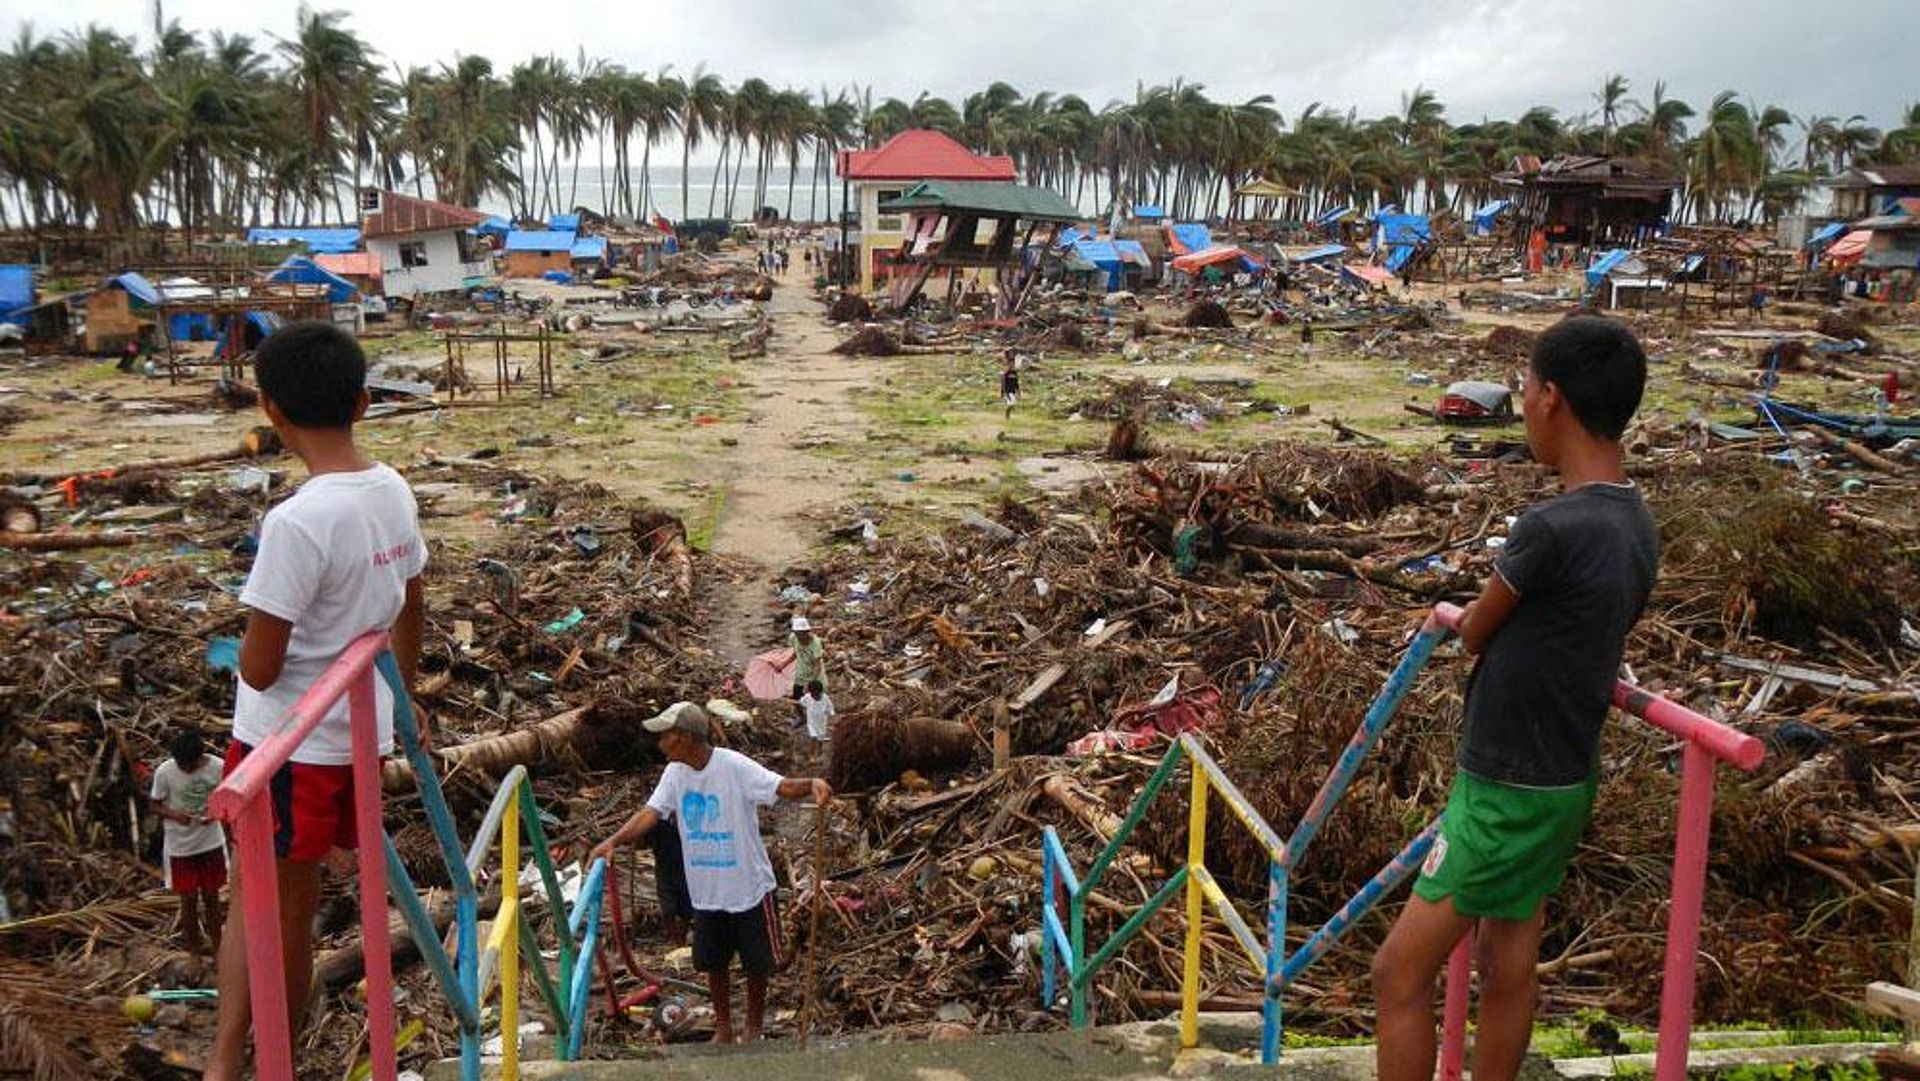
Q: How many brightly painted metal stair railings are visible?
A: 2